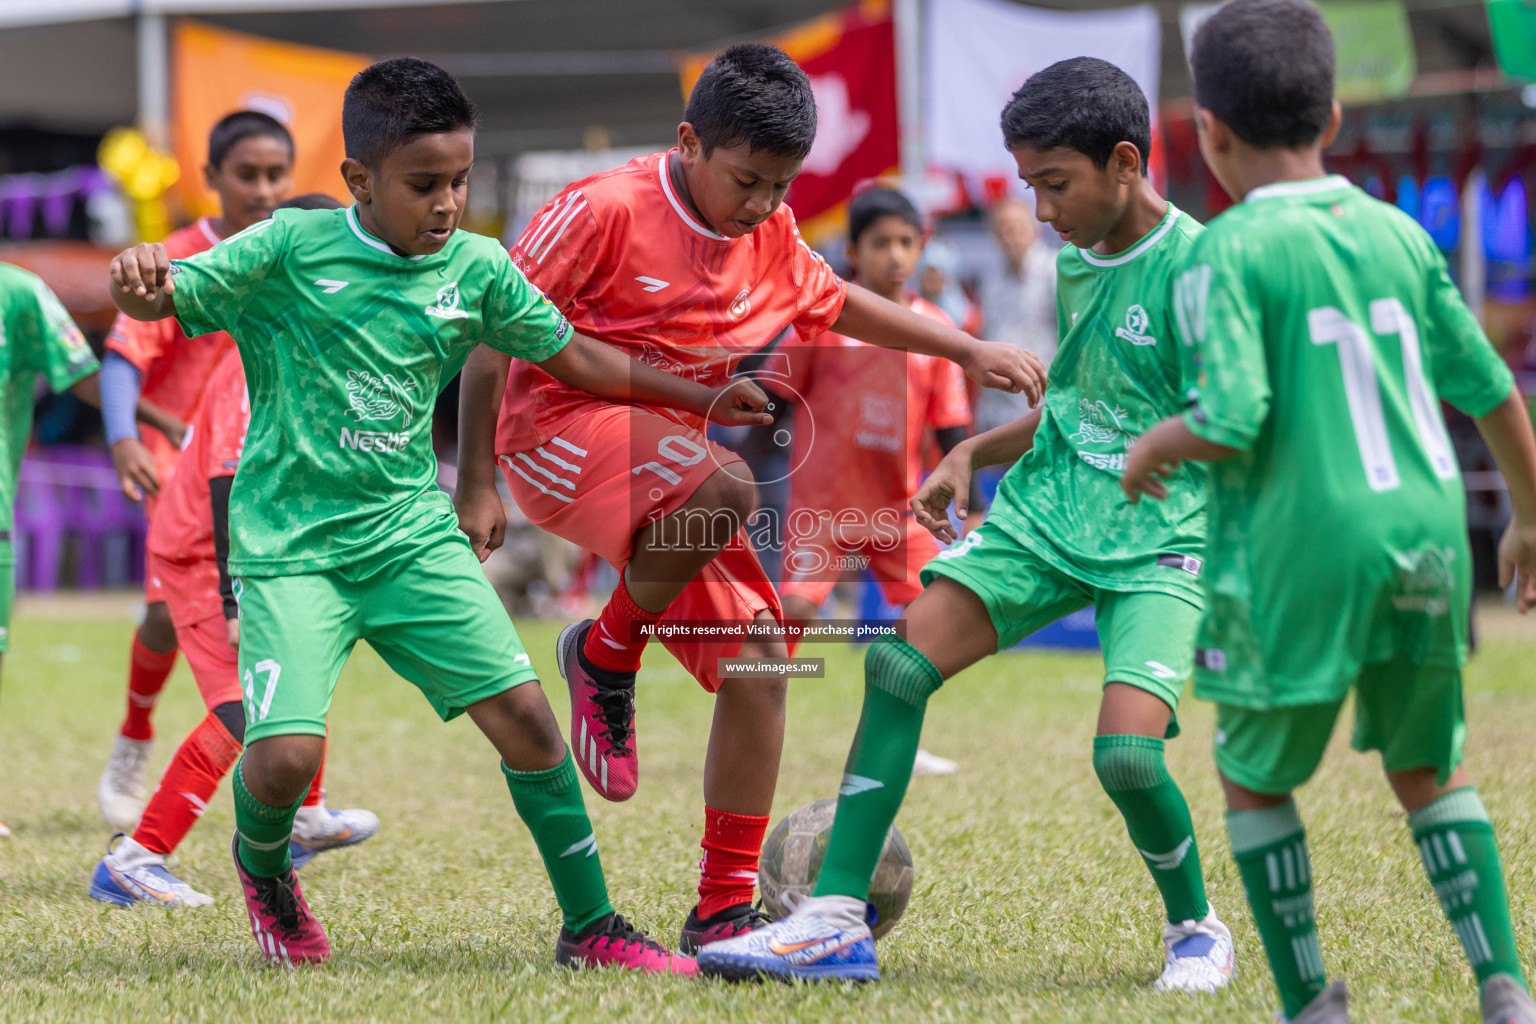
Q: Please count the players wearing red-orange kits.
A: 4